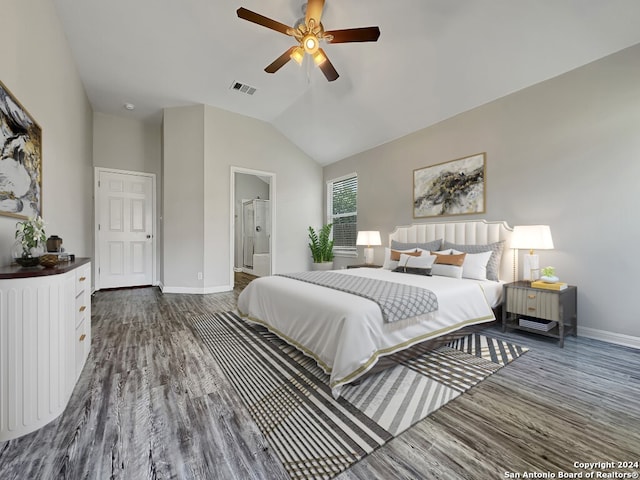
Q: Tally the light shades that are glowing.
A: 5